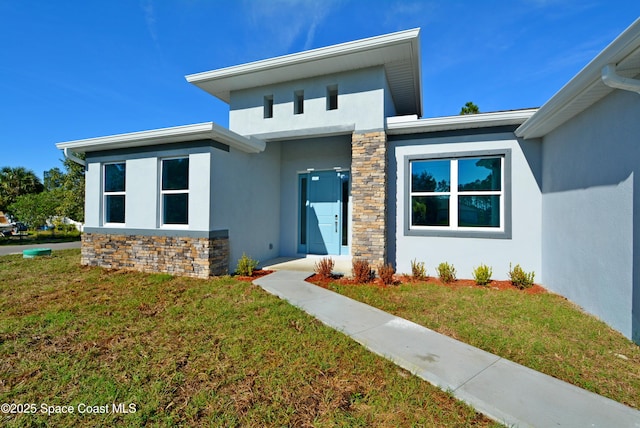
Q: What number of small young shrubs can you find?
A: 8